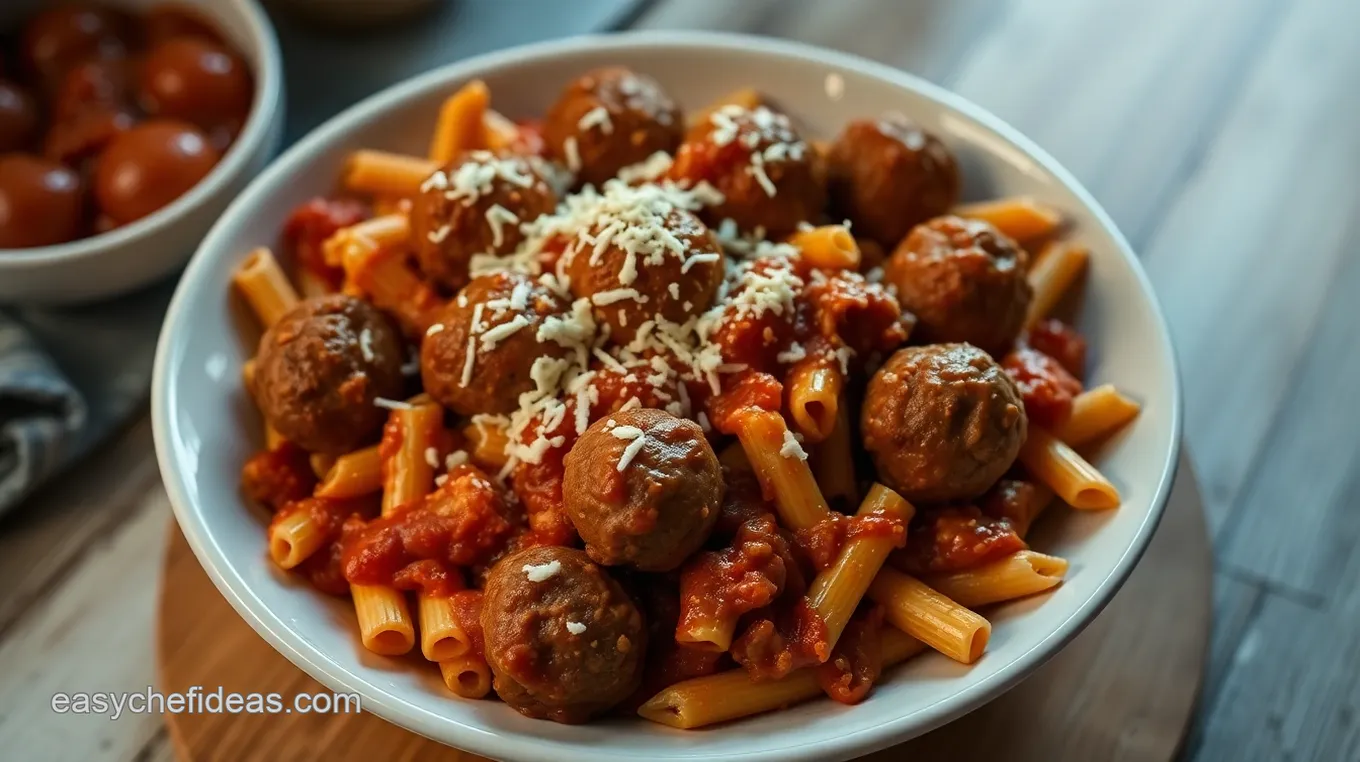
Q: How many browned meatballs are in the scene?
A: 11